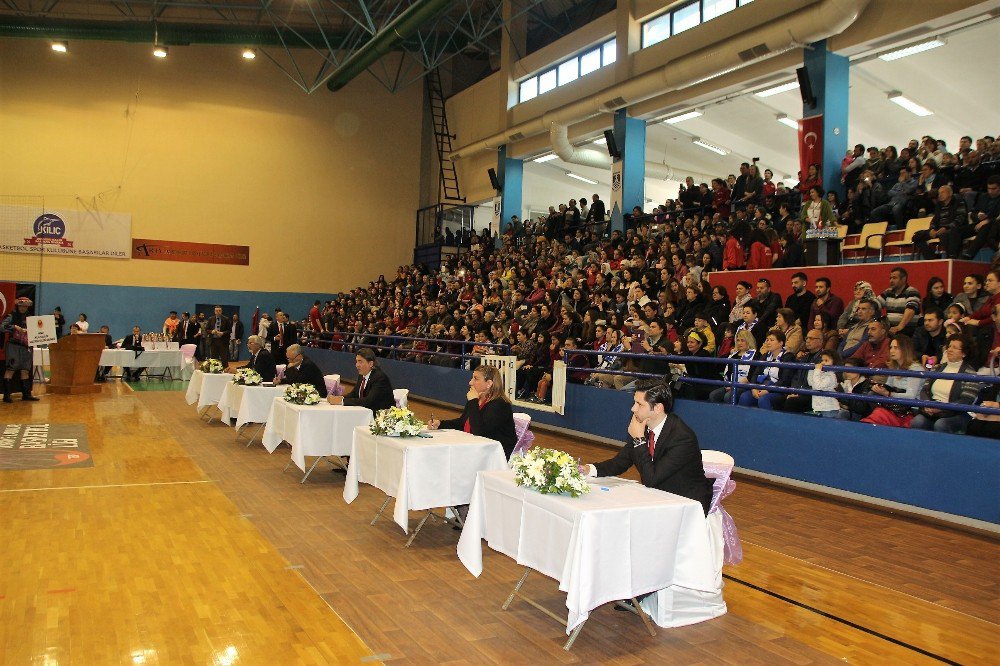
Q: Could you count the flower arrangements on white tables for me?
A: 5